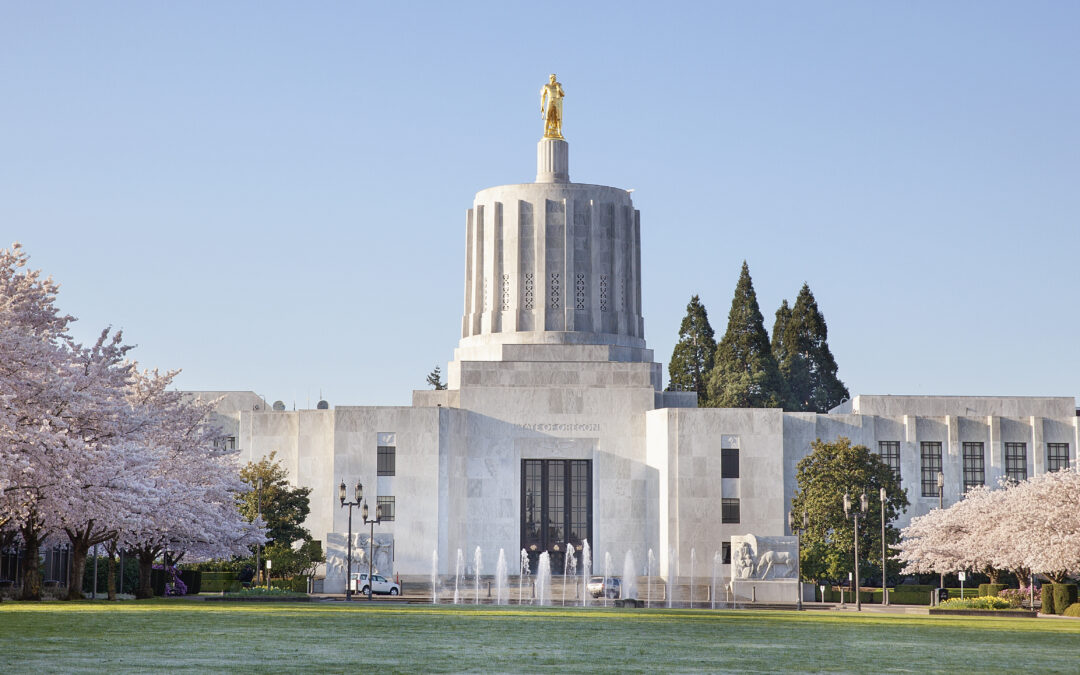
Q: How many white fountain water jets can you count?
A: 15